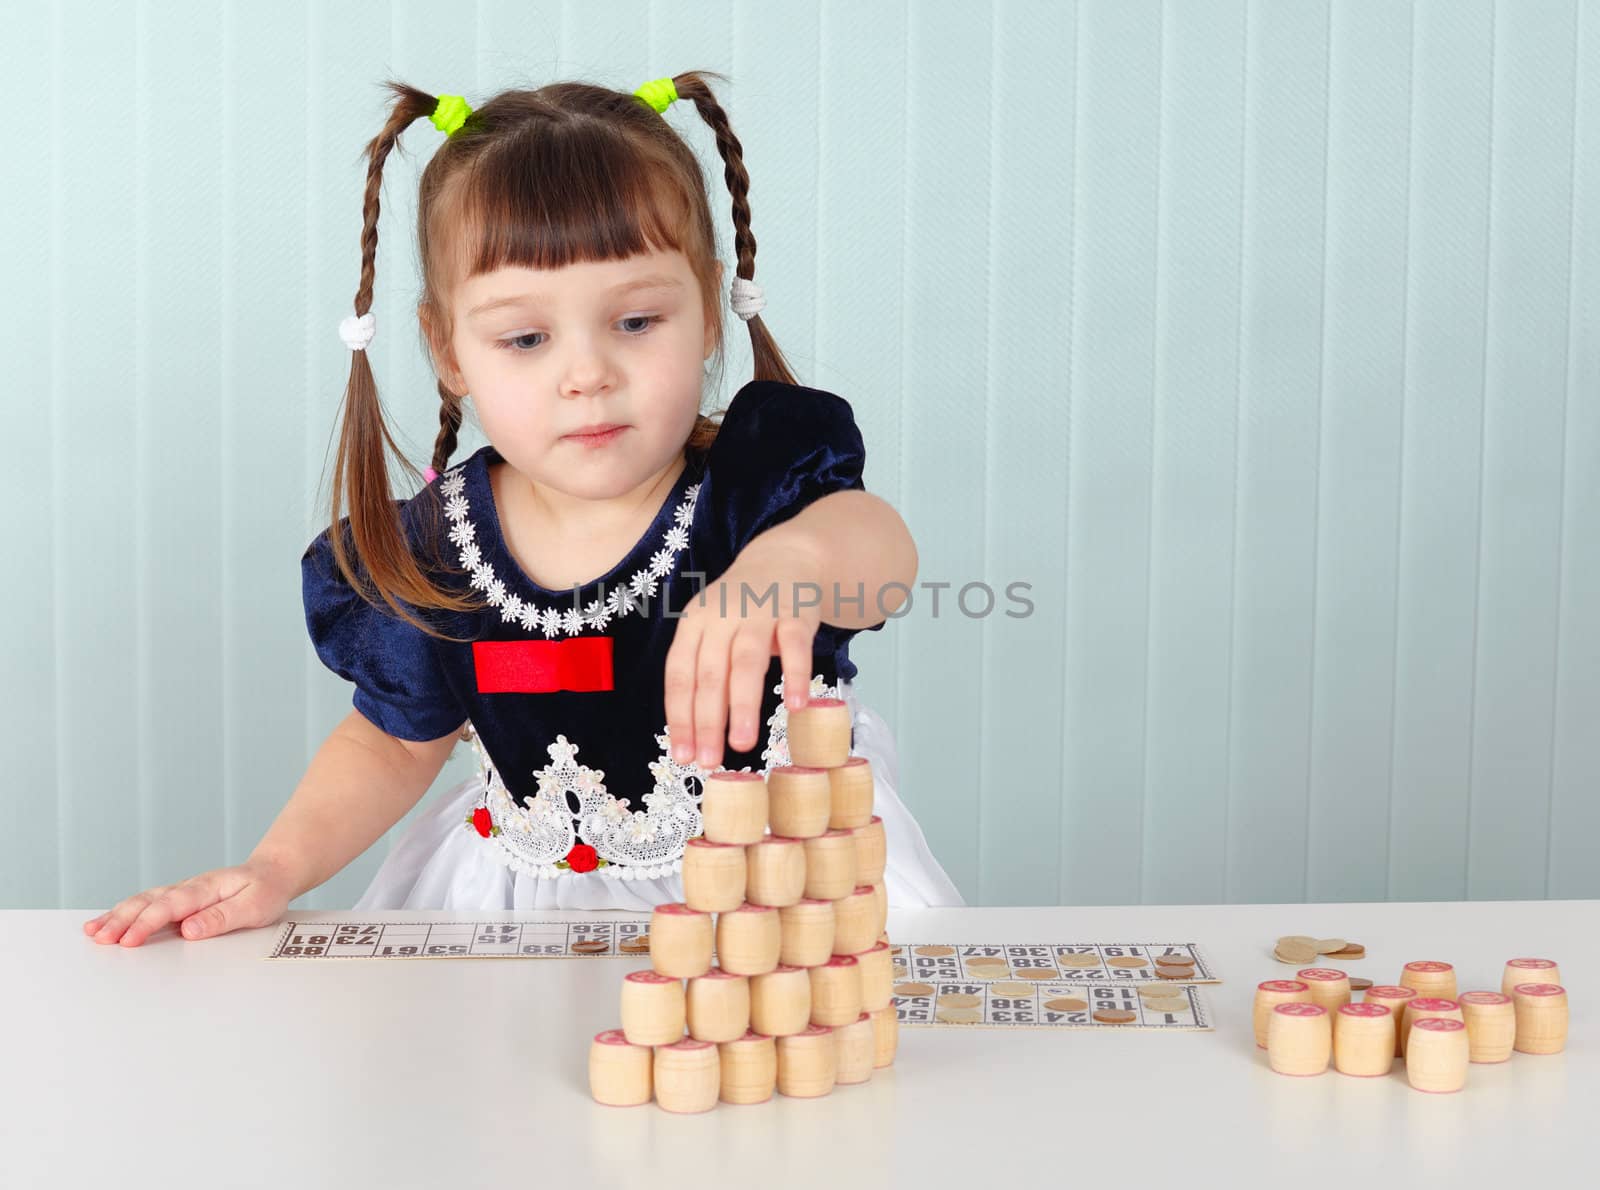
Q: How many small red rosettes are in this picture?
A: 2